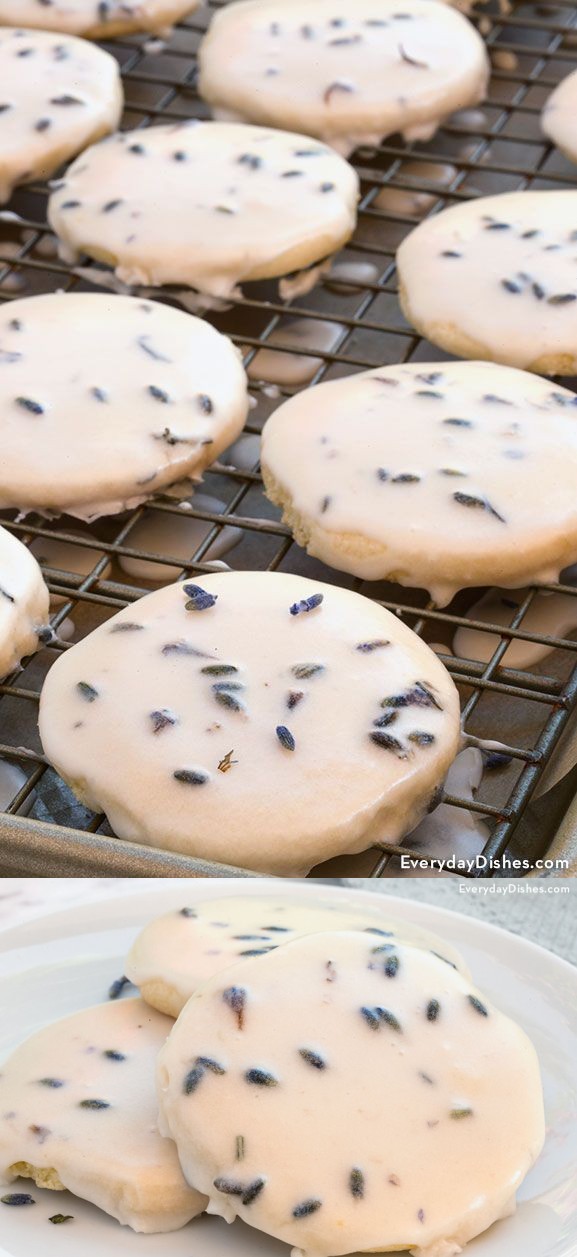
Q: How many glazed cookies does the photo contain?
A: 13